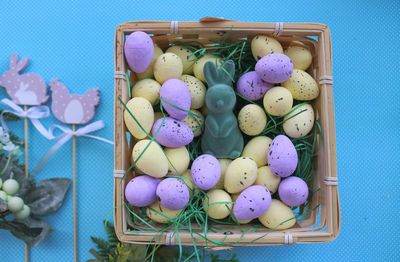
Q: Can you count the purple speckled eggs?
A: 11